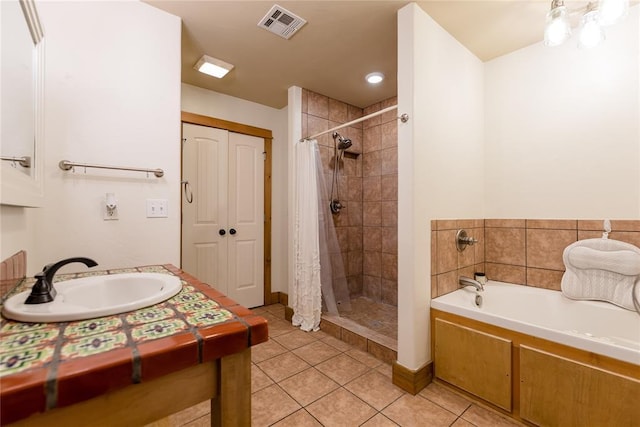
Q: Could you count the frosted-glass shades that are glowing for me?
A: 3